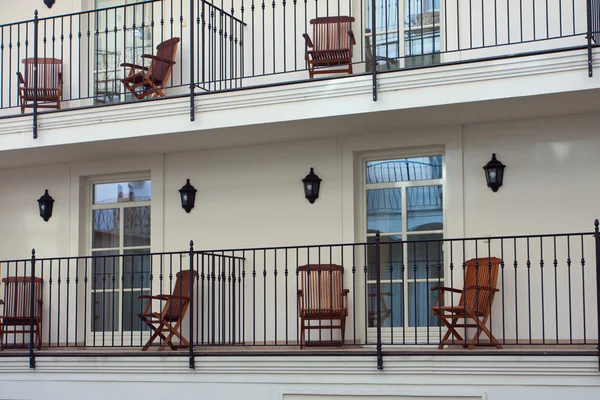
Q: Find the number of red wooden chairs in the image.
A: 7